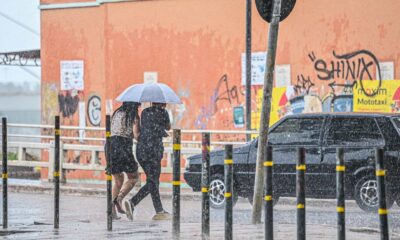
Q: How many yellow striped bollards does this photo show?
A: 10